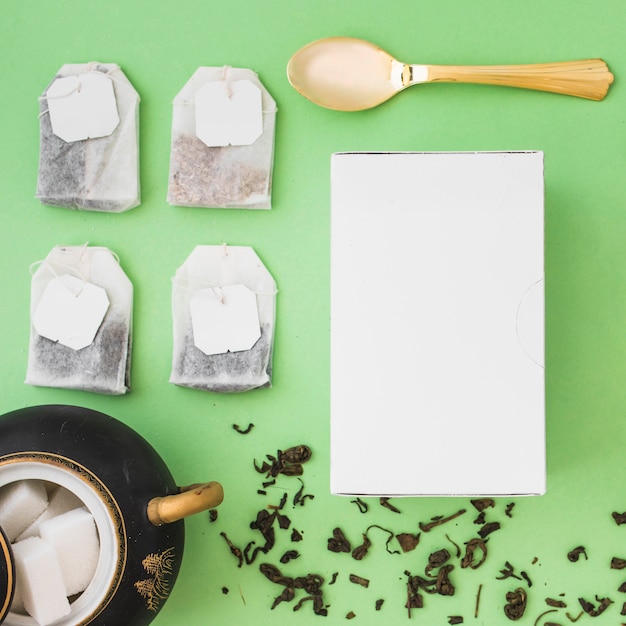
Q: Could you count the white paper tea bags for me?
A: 4